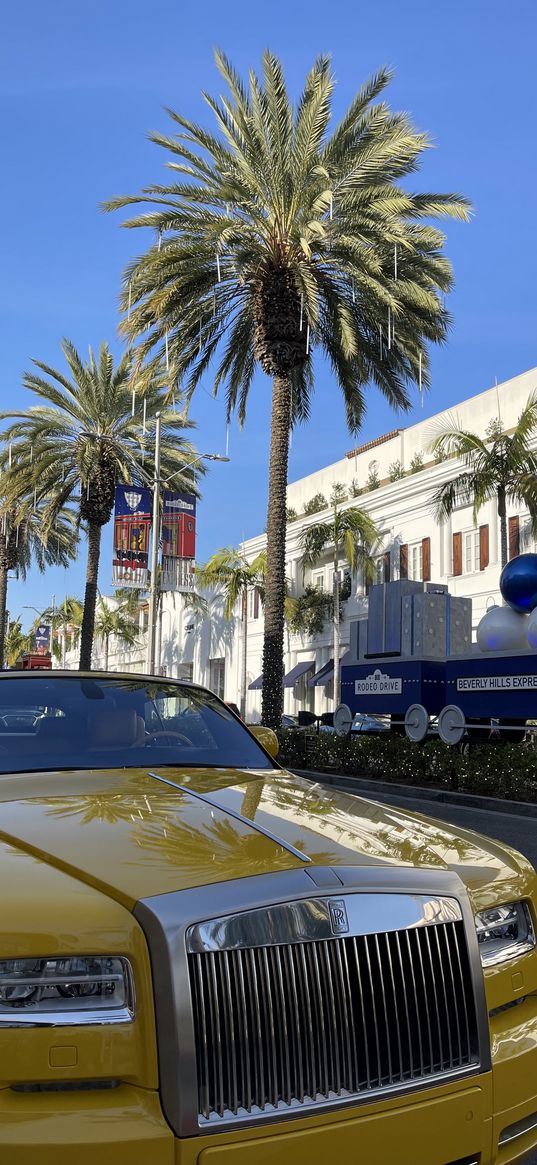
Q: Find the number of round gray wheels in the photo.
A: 3